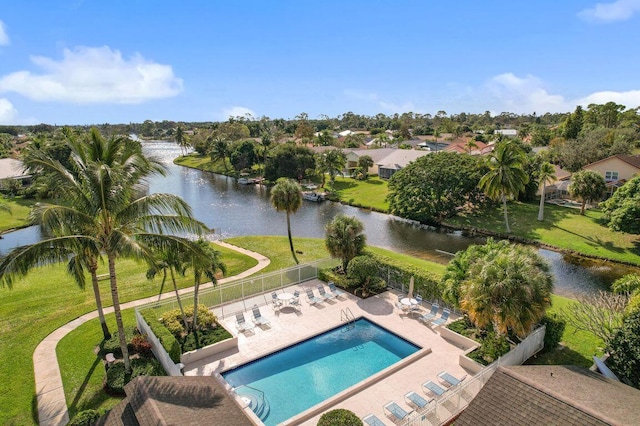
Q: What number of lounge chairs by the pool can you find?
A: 12